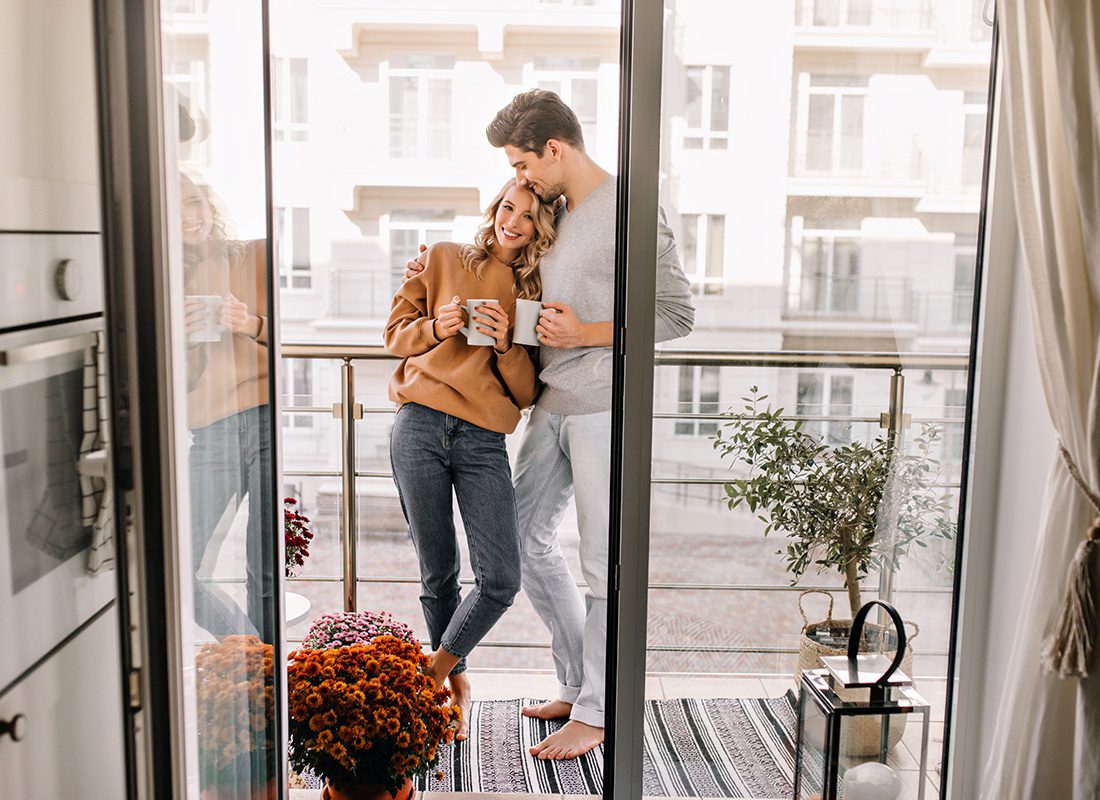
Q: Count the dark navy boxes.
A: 0